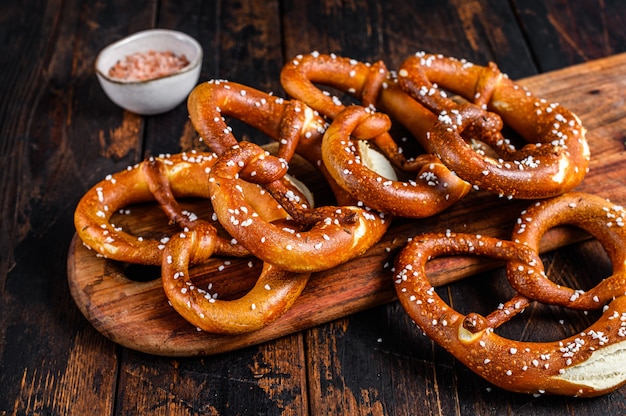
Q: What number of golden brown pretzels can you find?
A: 5